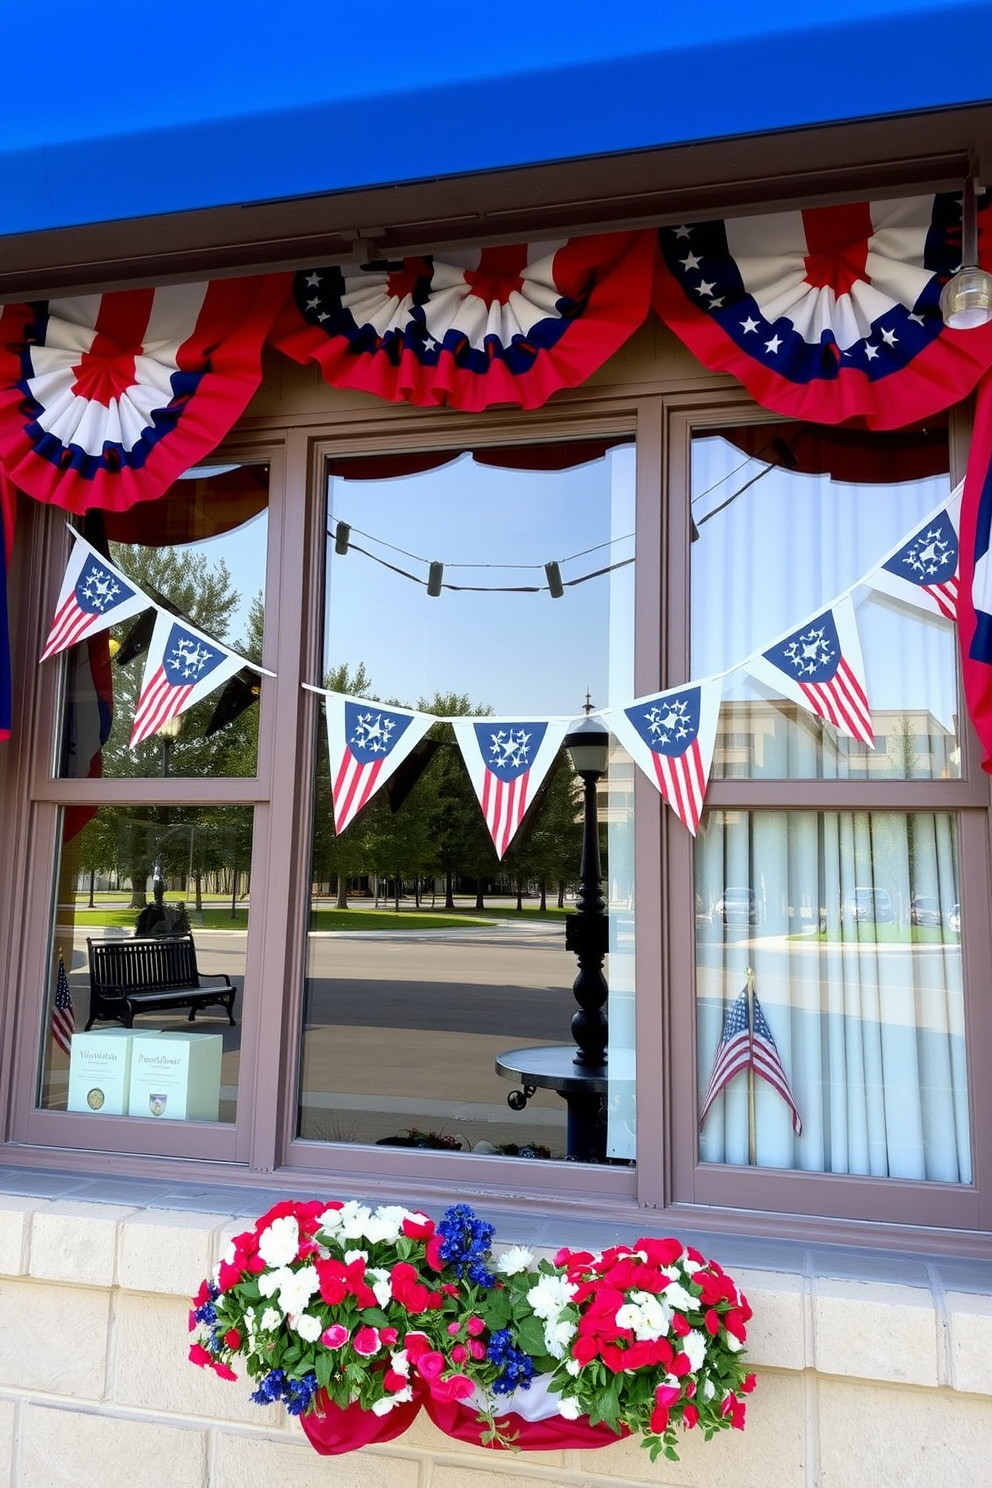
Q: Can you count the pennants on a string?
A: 7